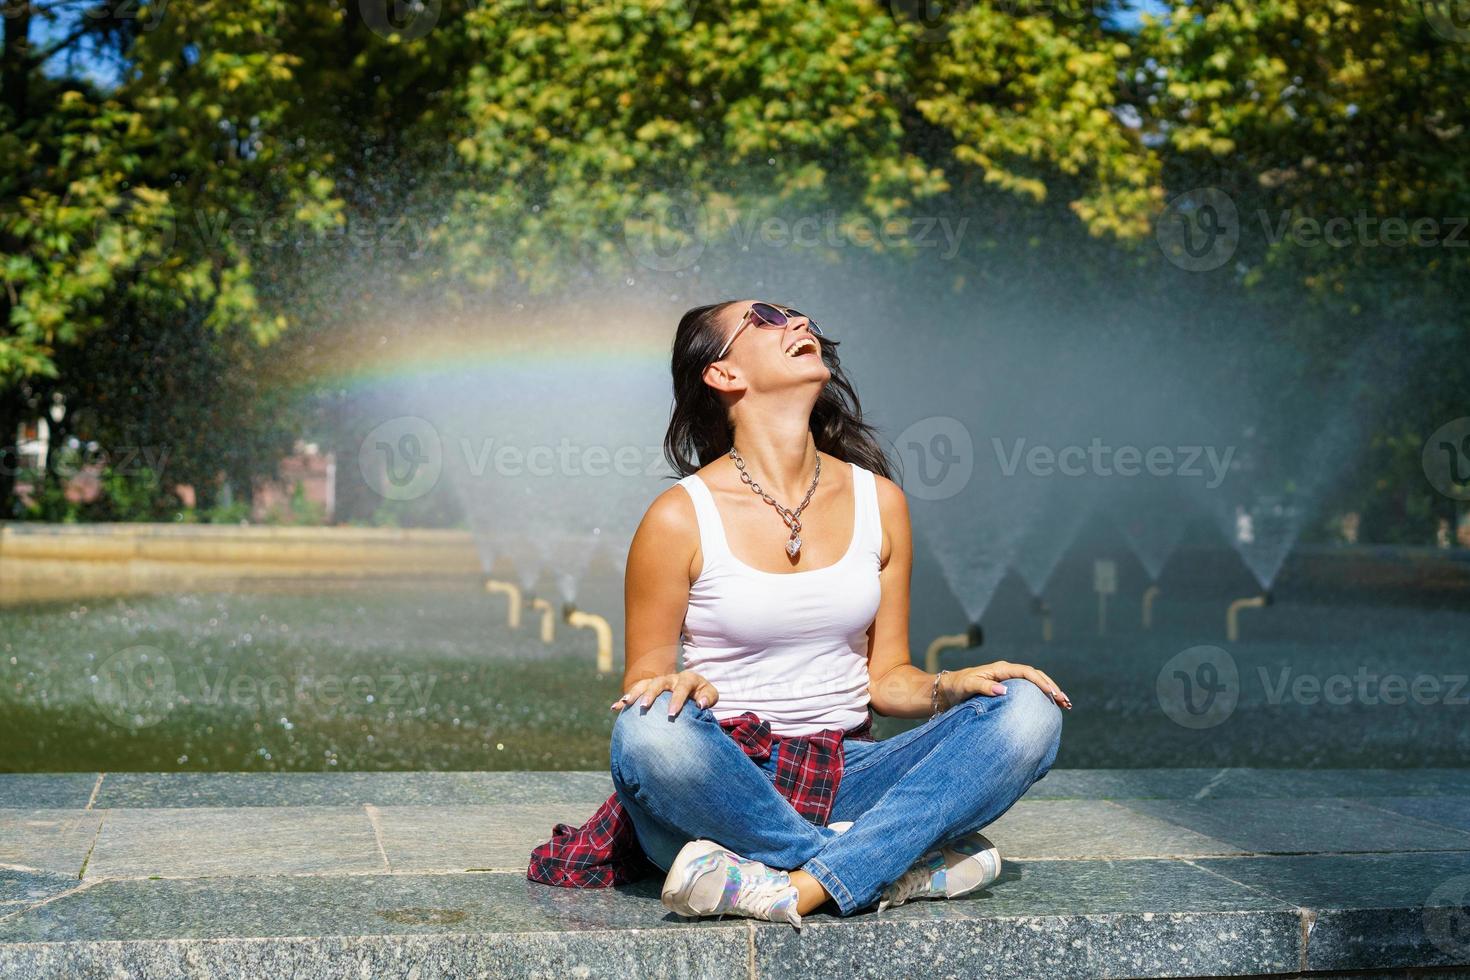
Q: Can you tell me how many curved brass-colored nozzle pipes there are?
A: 7